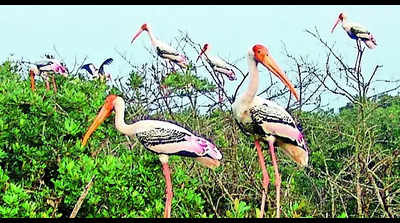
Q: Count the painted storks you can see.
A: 7